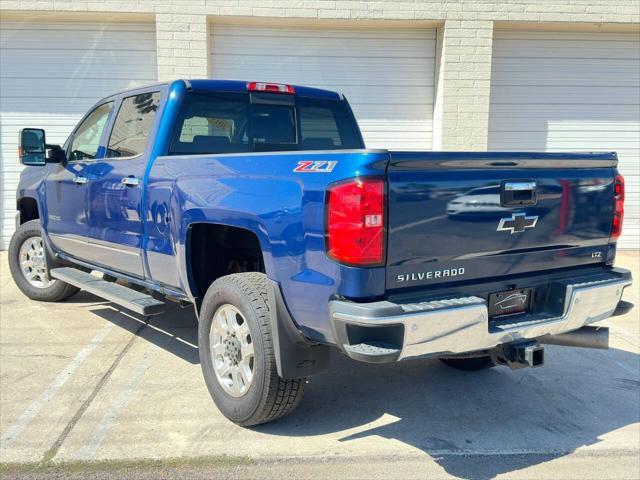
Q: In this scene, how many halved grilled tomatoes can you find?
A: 0